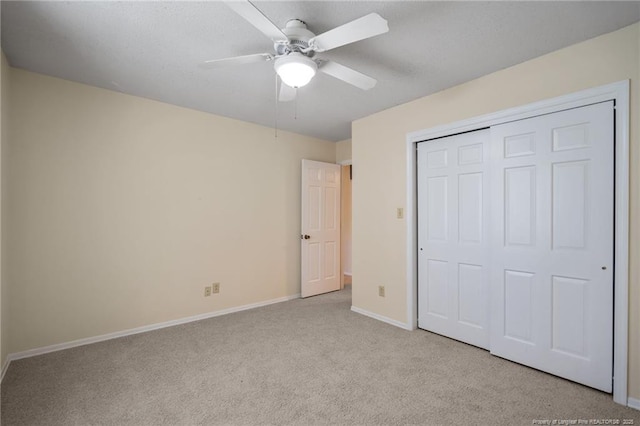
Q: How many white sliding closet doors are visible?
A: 2